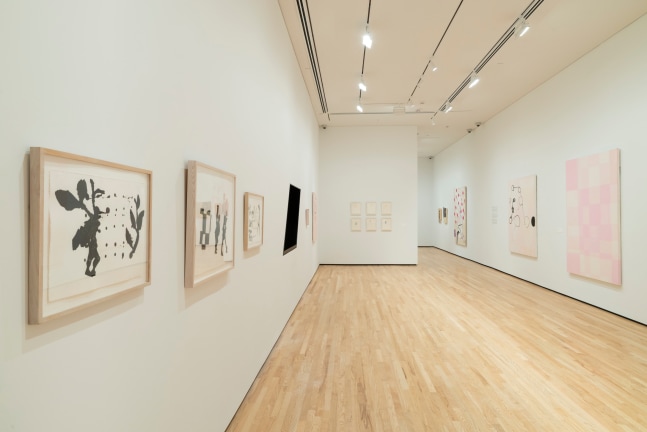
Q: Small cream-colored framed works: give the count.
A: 6